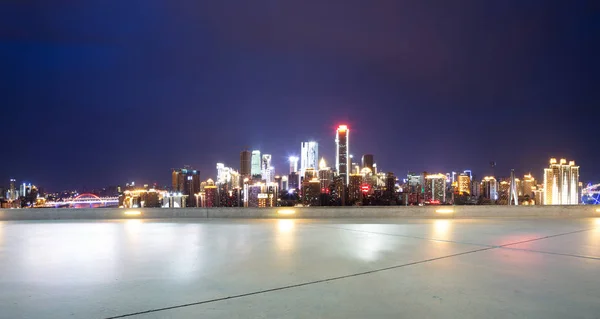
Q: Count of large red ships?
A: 0